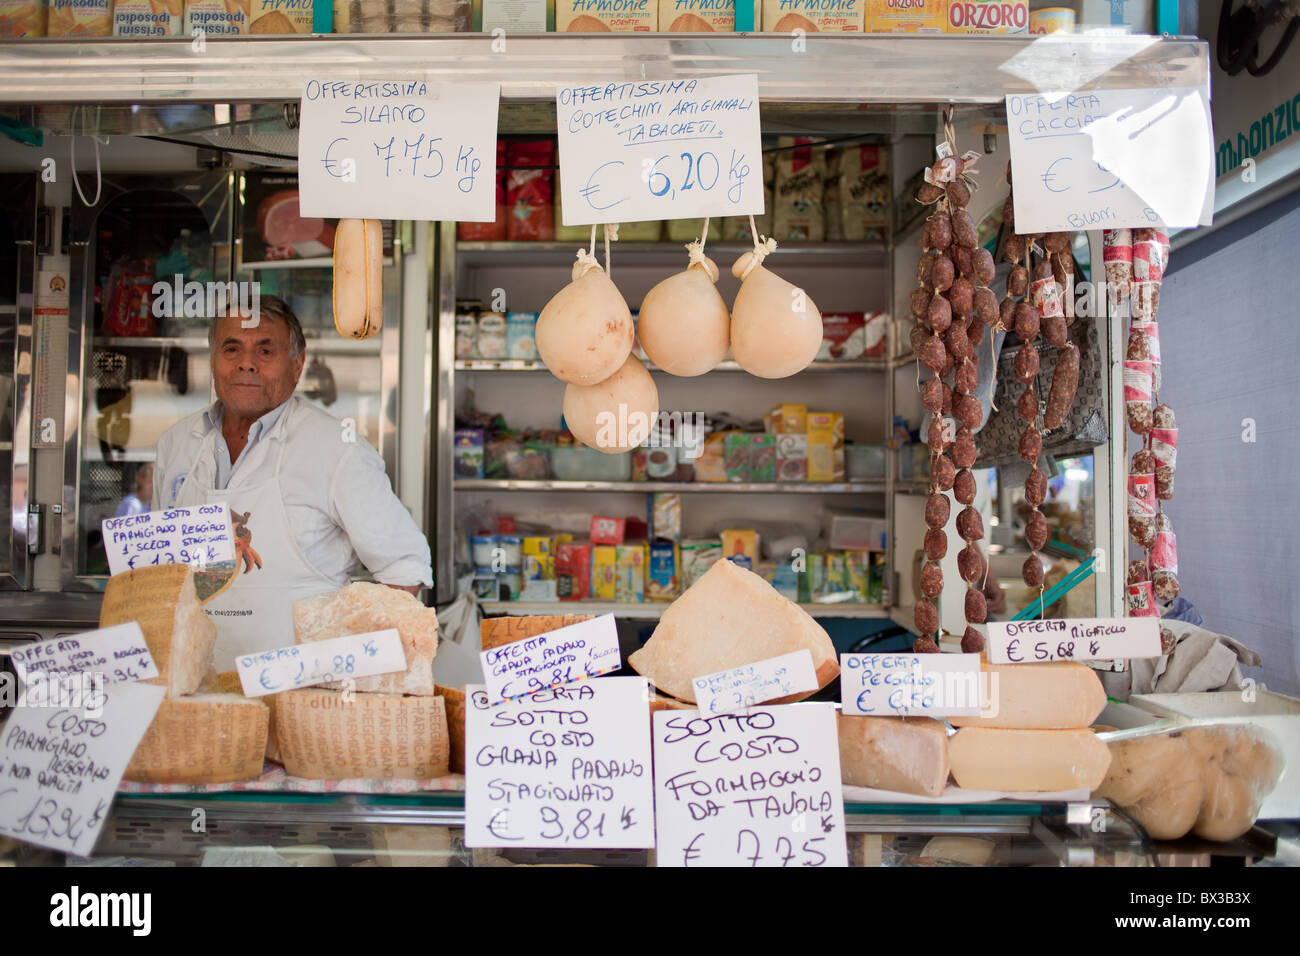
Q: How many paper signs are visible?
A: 13